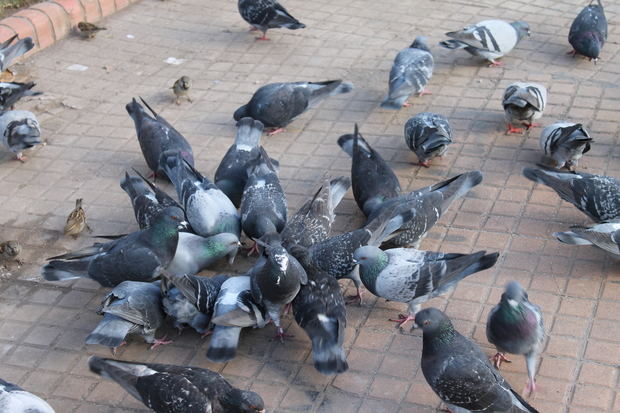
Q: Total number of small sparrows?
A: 4